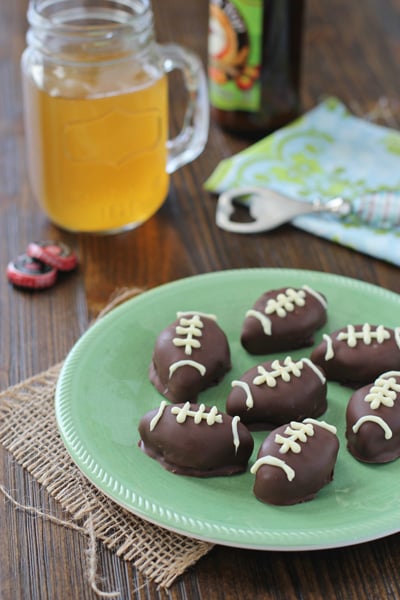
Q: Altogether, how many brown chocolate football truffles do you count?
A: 7